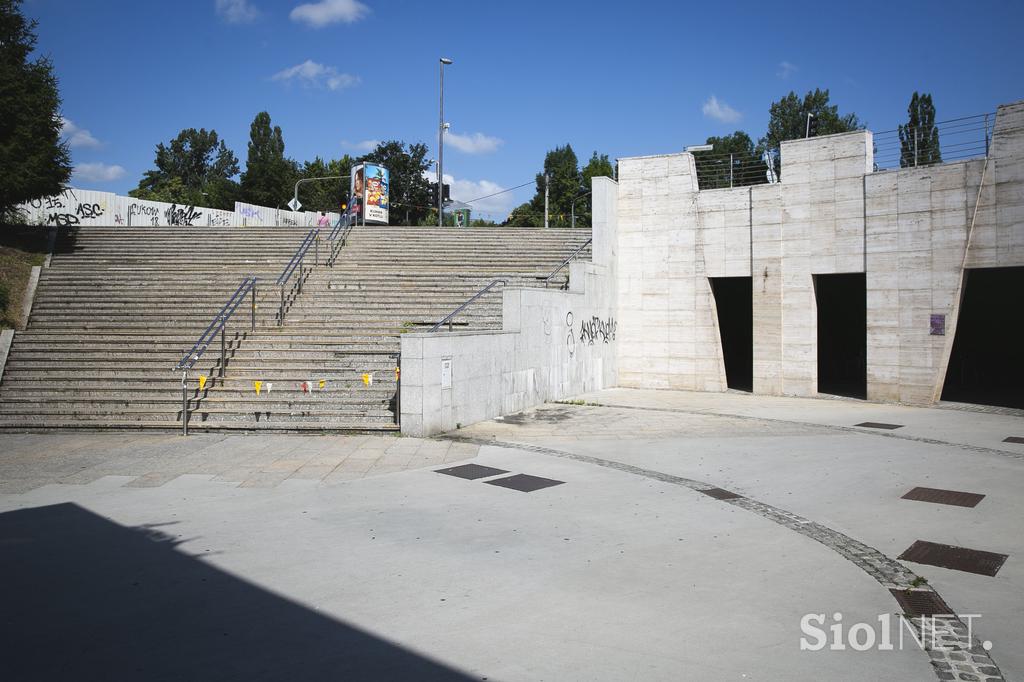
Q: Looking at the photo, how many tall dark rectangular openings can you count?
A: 3